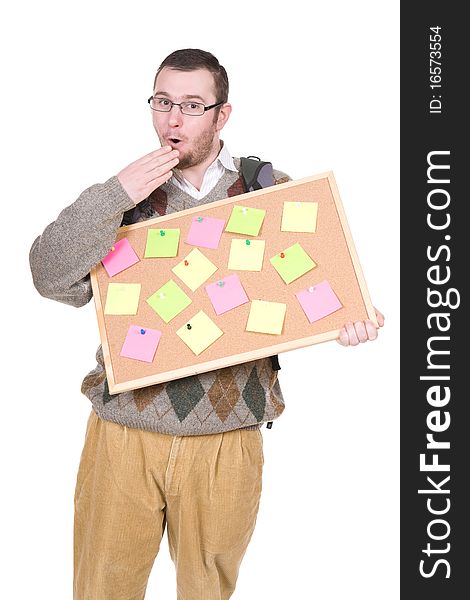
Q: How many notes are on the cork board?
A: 15